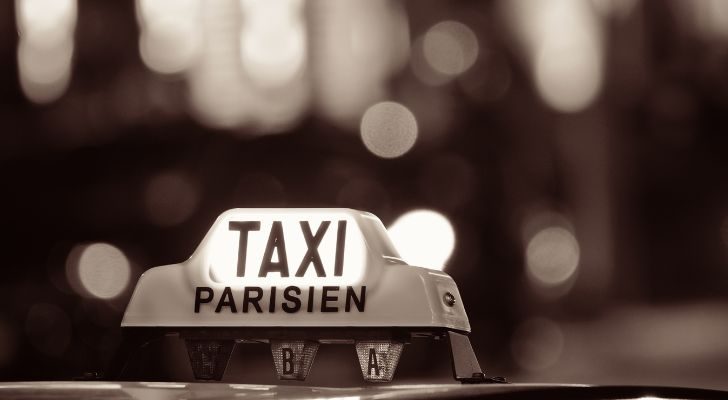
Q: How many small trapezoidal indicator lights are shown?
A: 3